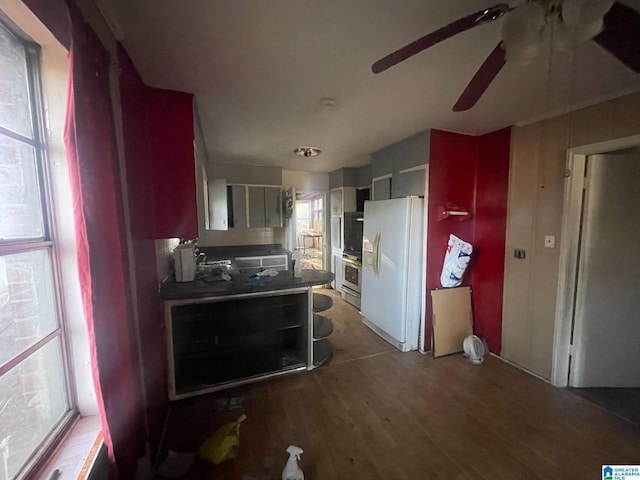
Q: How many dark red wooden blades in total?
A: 3